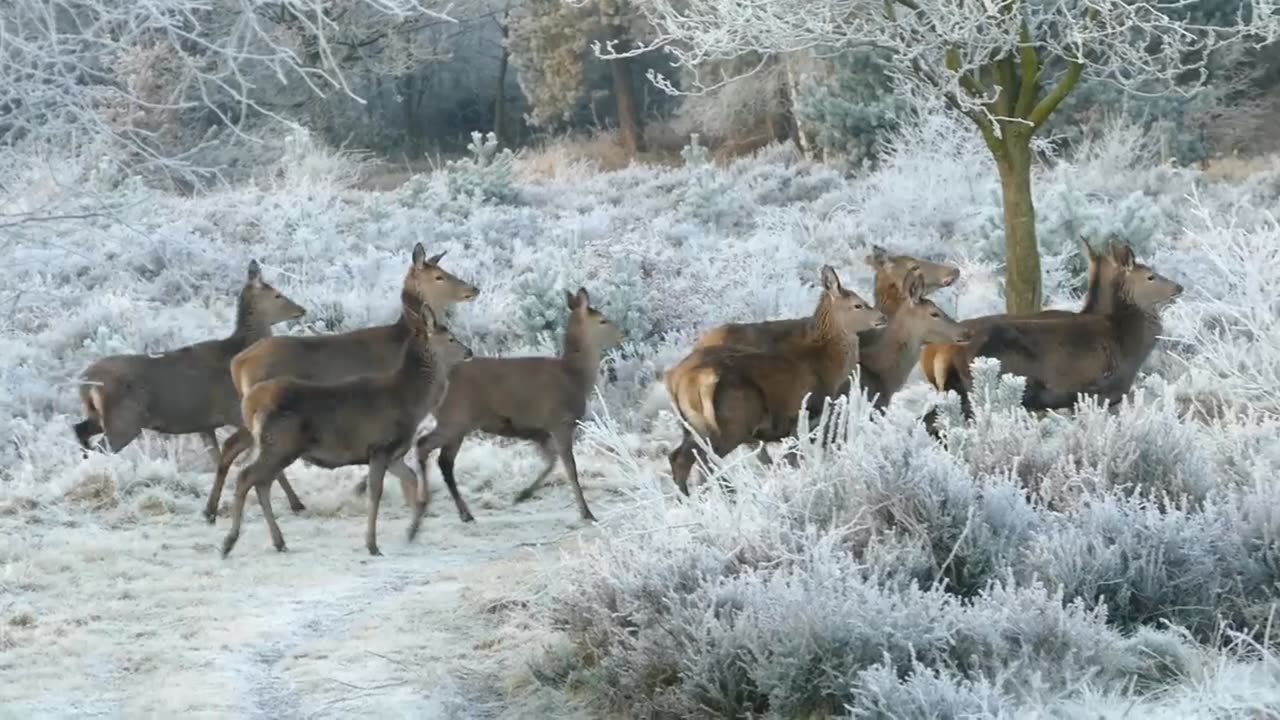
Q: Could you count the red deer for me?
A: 9